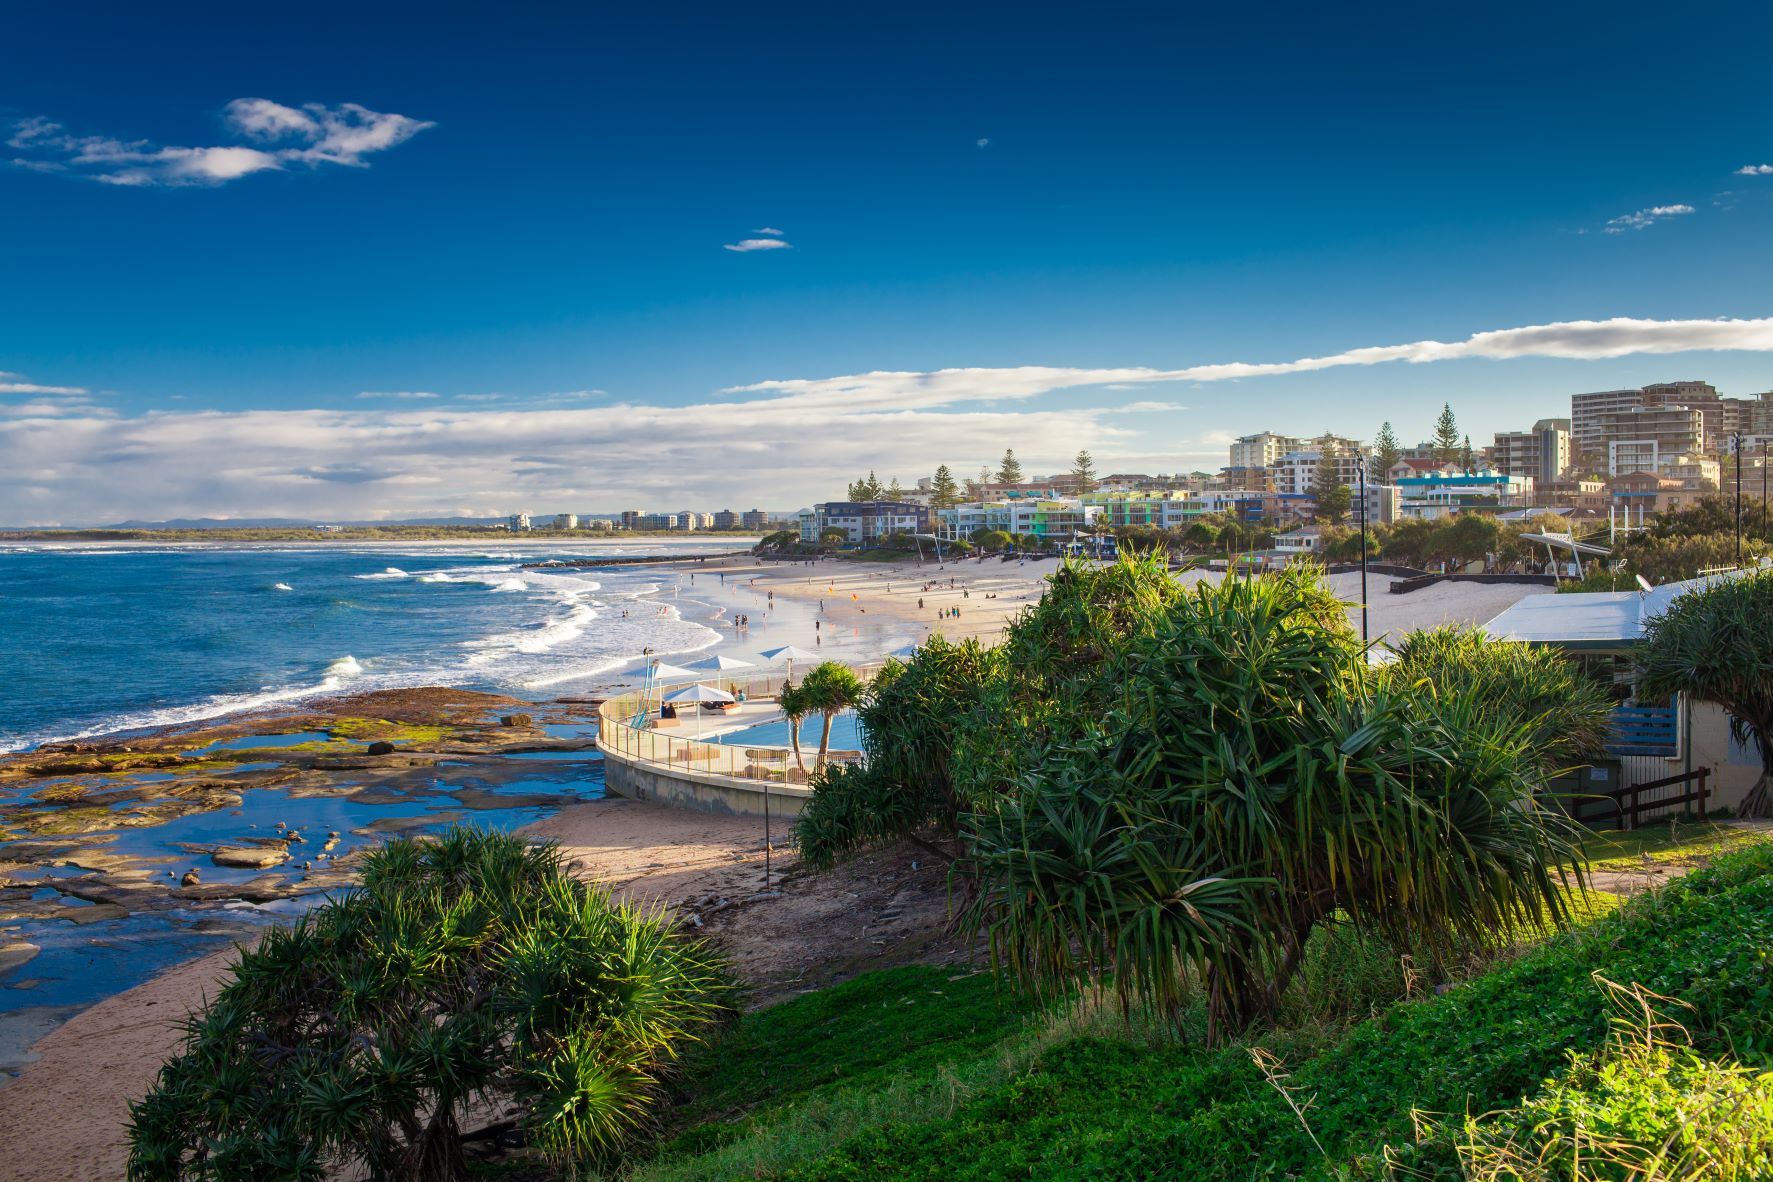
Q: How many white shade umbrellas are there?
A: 5